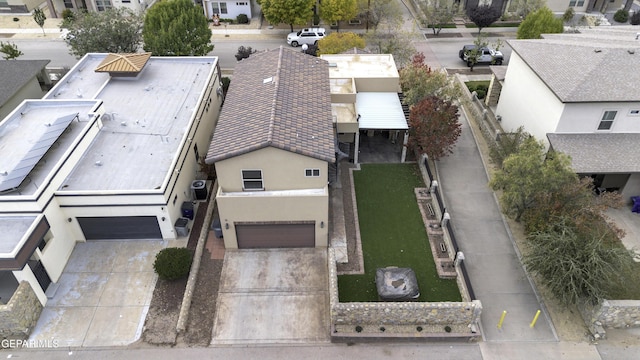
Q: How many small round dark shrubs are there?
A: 4